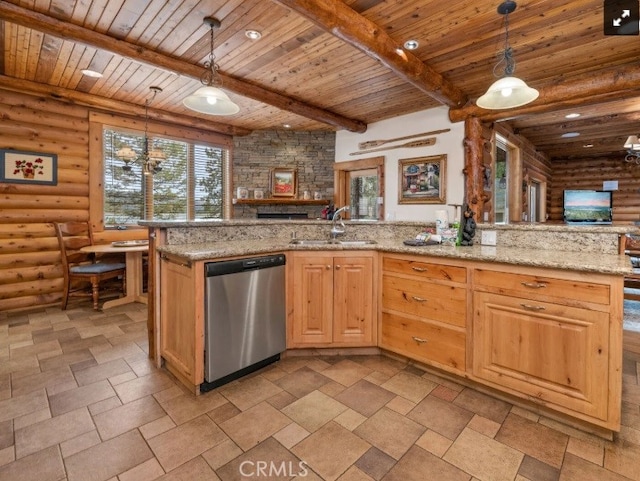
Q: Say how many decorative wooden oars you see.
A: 2